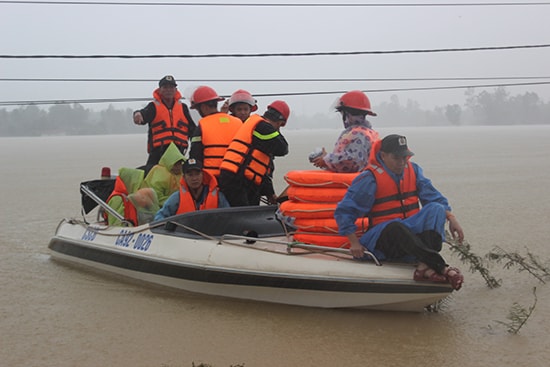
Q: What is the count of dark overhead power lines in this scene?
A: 4